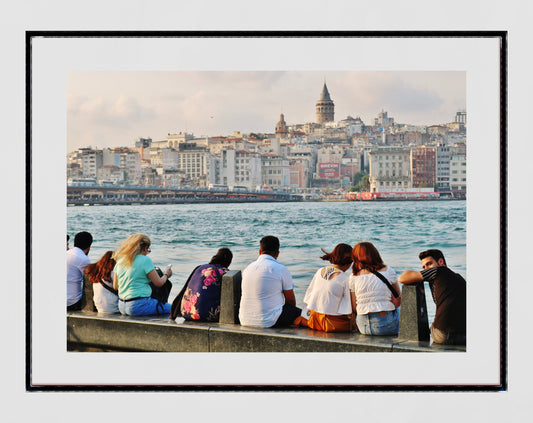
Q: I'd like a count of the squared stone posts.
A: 3